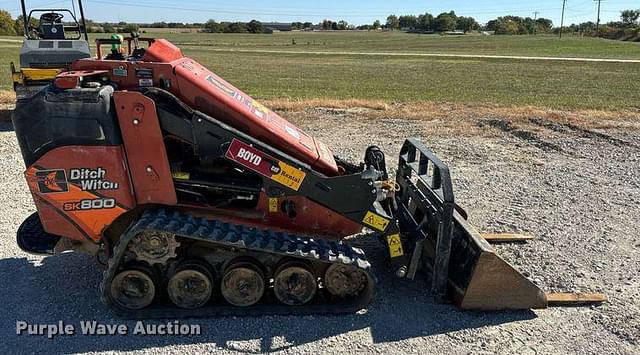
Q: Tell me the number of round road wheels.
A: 5